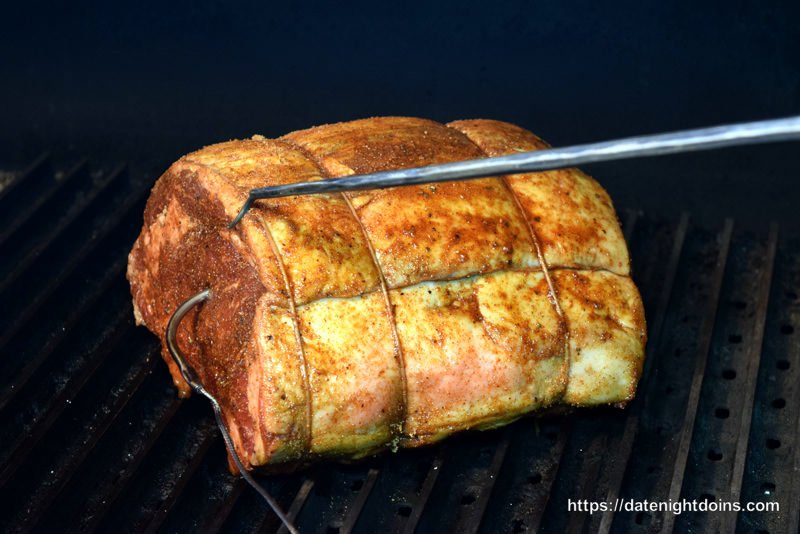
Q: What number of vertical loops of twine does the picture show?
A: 3